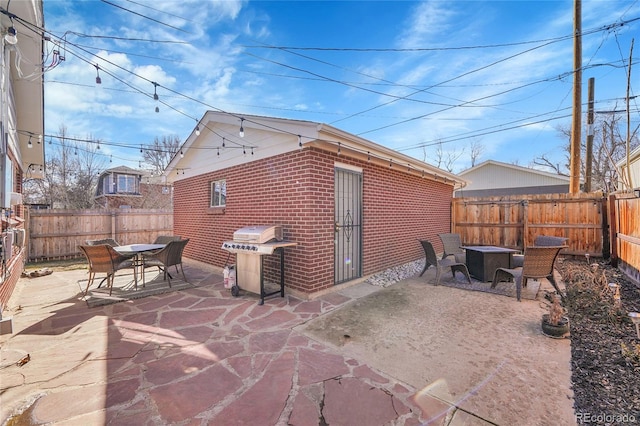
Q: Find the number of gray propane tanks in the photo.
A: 1